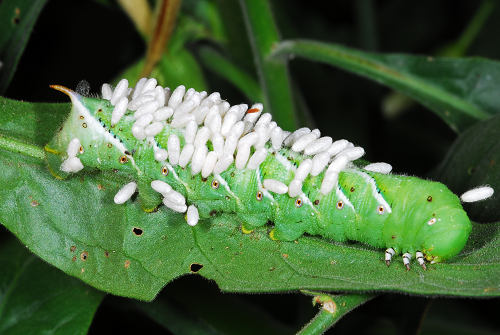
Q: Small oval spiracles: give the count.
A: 9